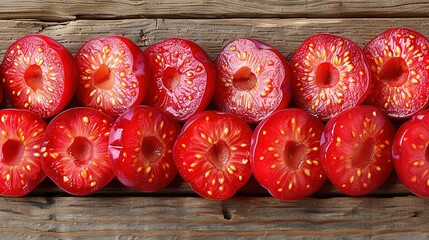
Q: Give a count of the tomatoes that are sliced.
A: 13